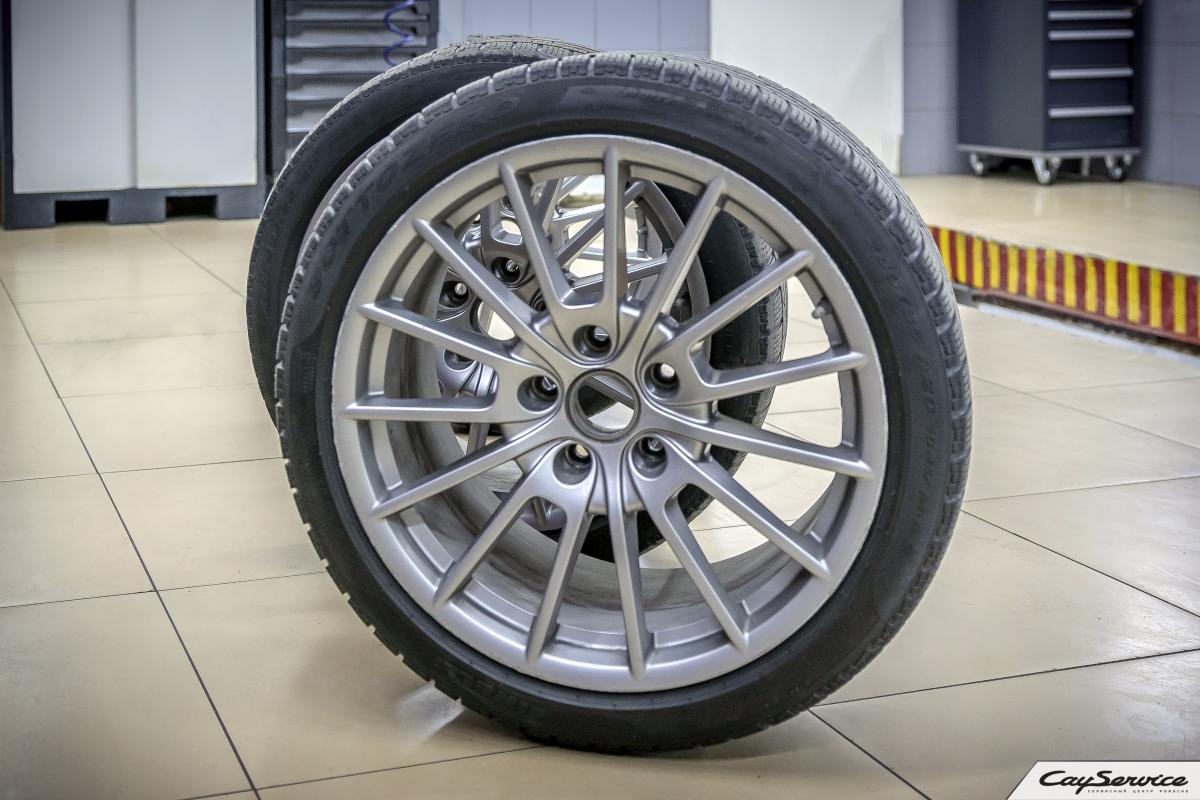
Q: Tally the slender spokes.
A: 15